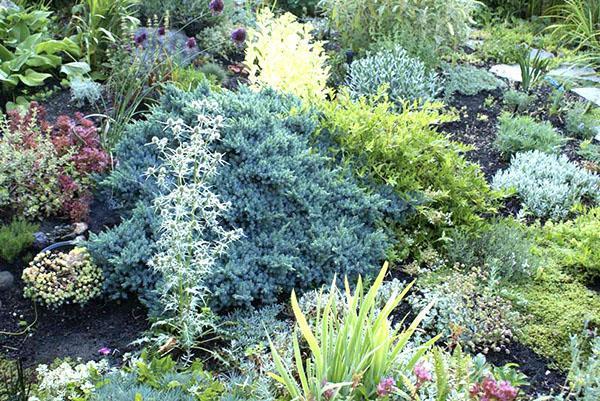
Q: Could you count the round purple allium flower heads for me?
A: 5